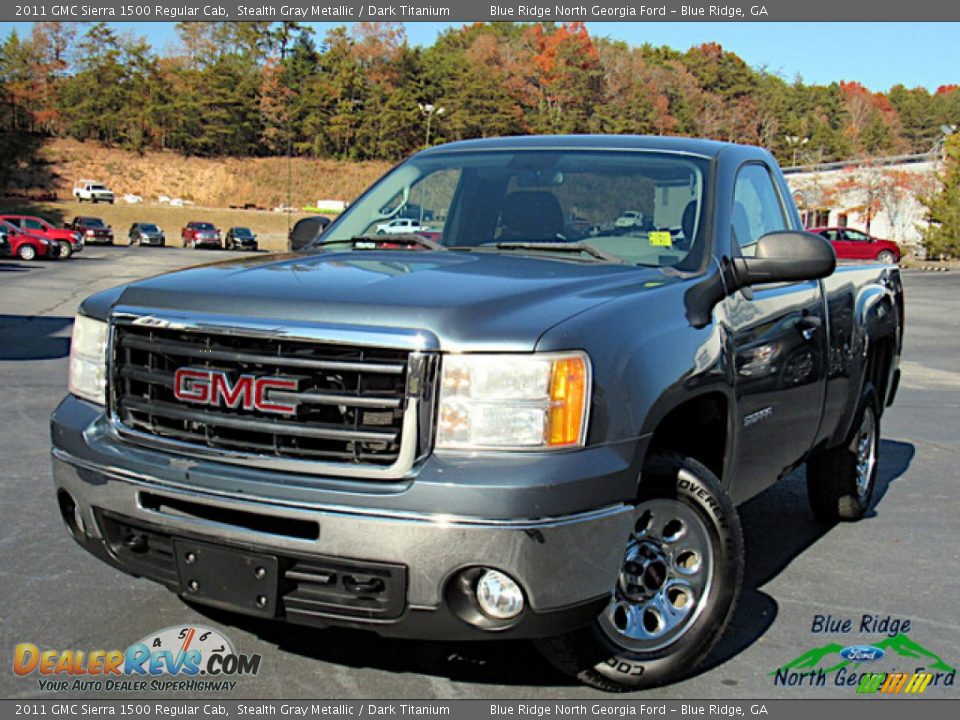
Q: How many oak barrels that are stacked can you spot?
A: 0